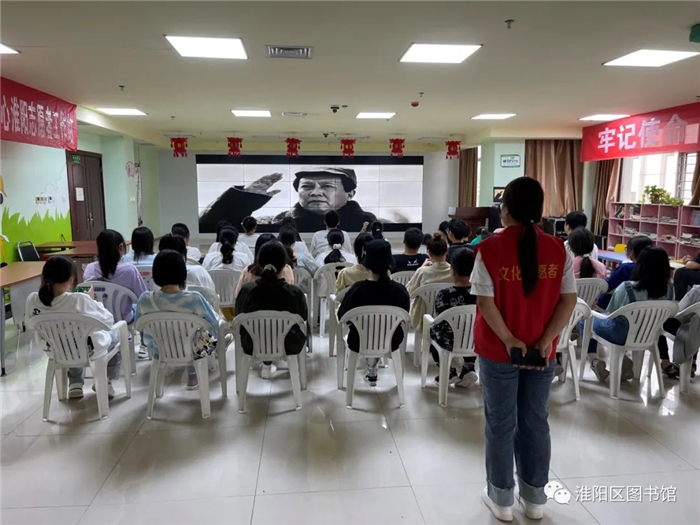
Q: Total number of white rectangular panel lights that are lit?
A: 9